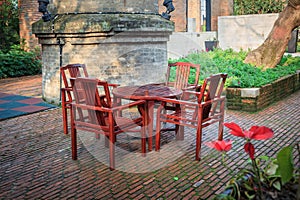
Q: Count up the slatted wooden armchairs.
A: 4